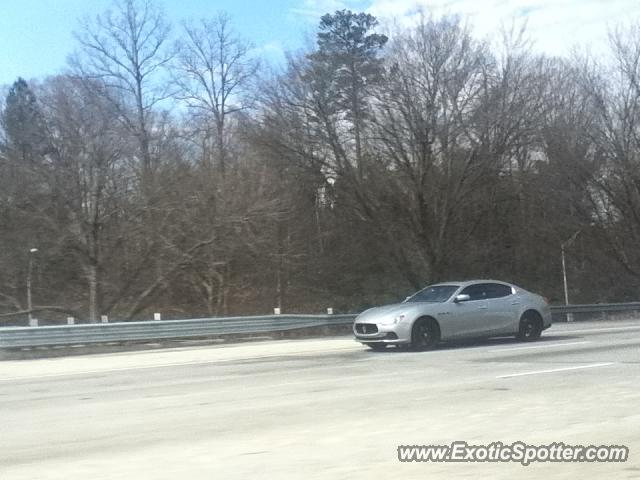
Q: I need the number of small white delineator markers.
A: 6